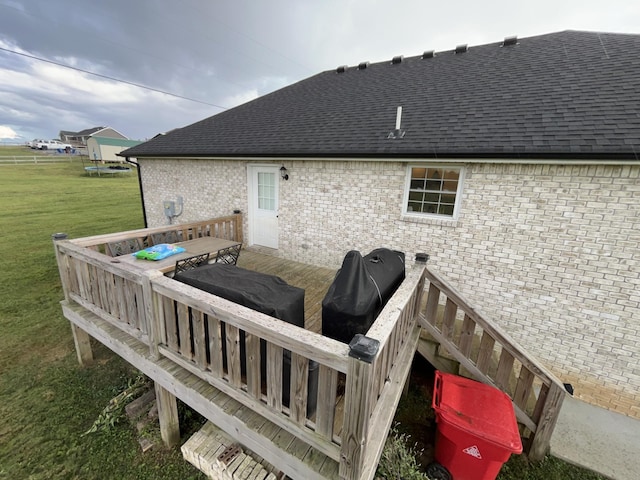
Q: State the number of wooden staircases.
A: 1